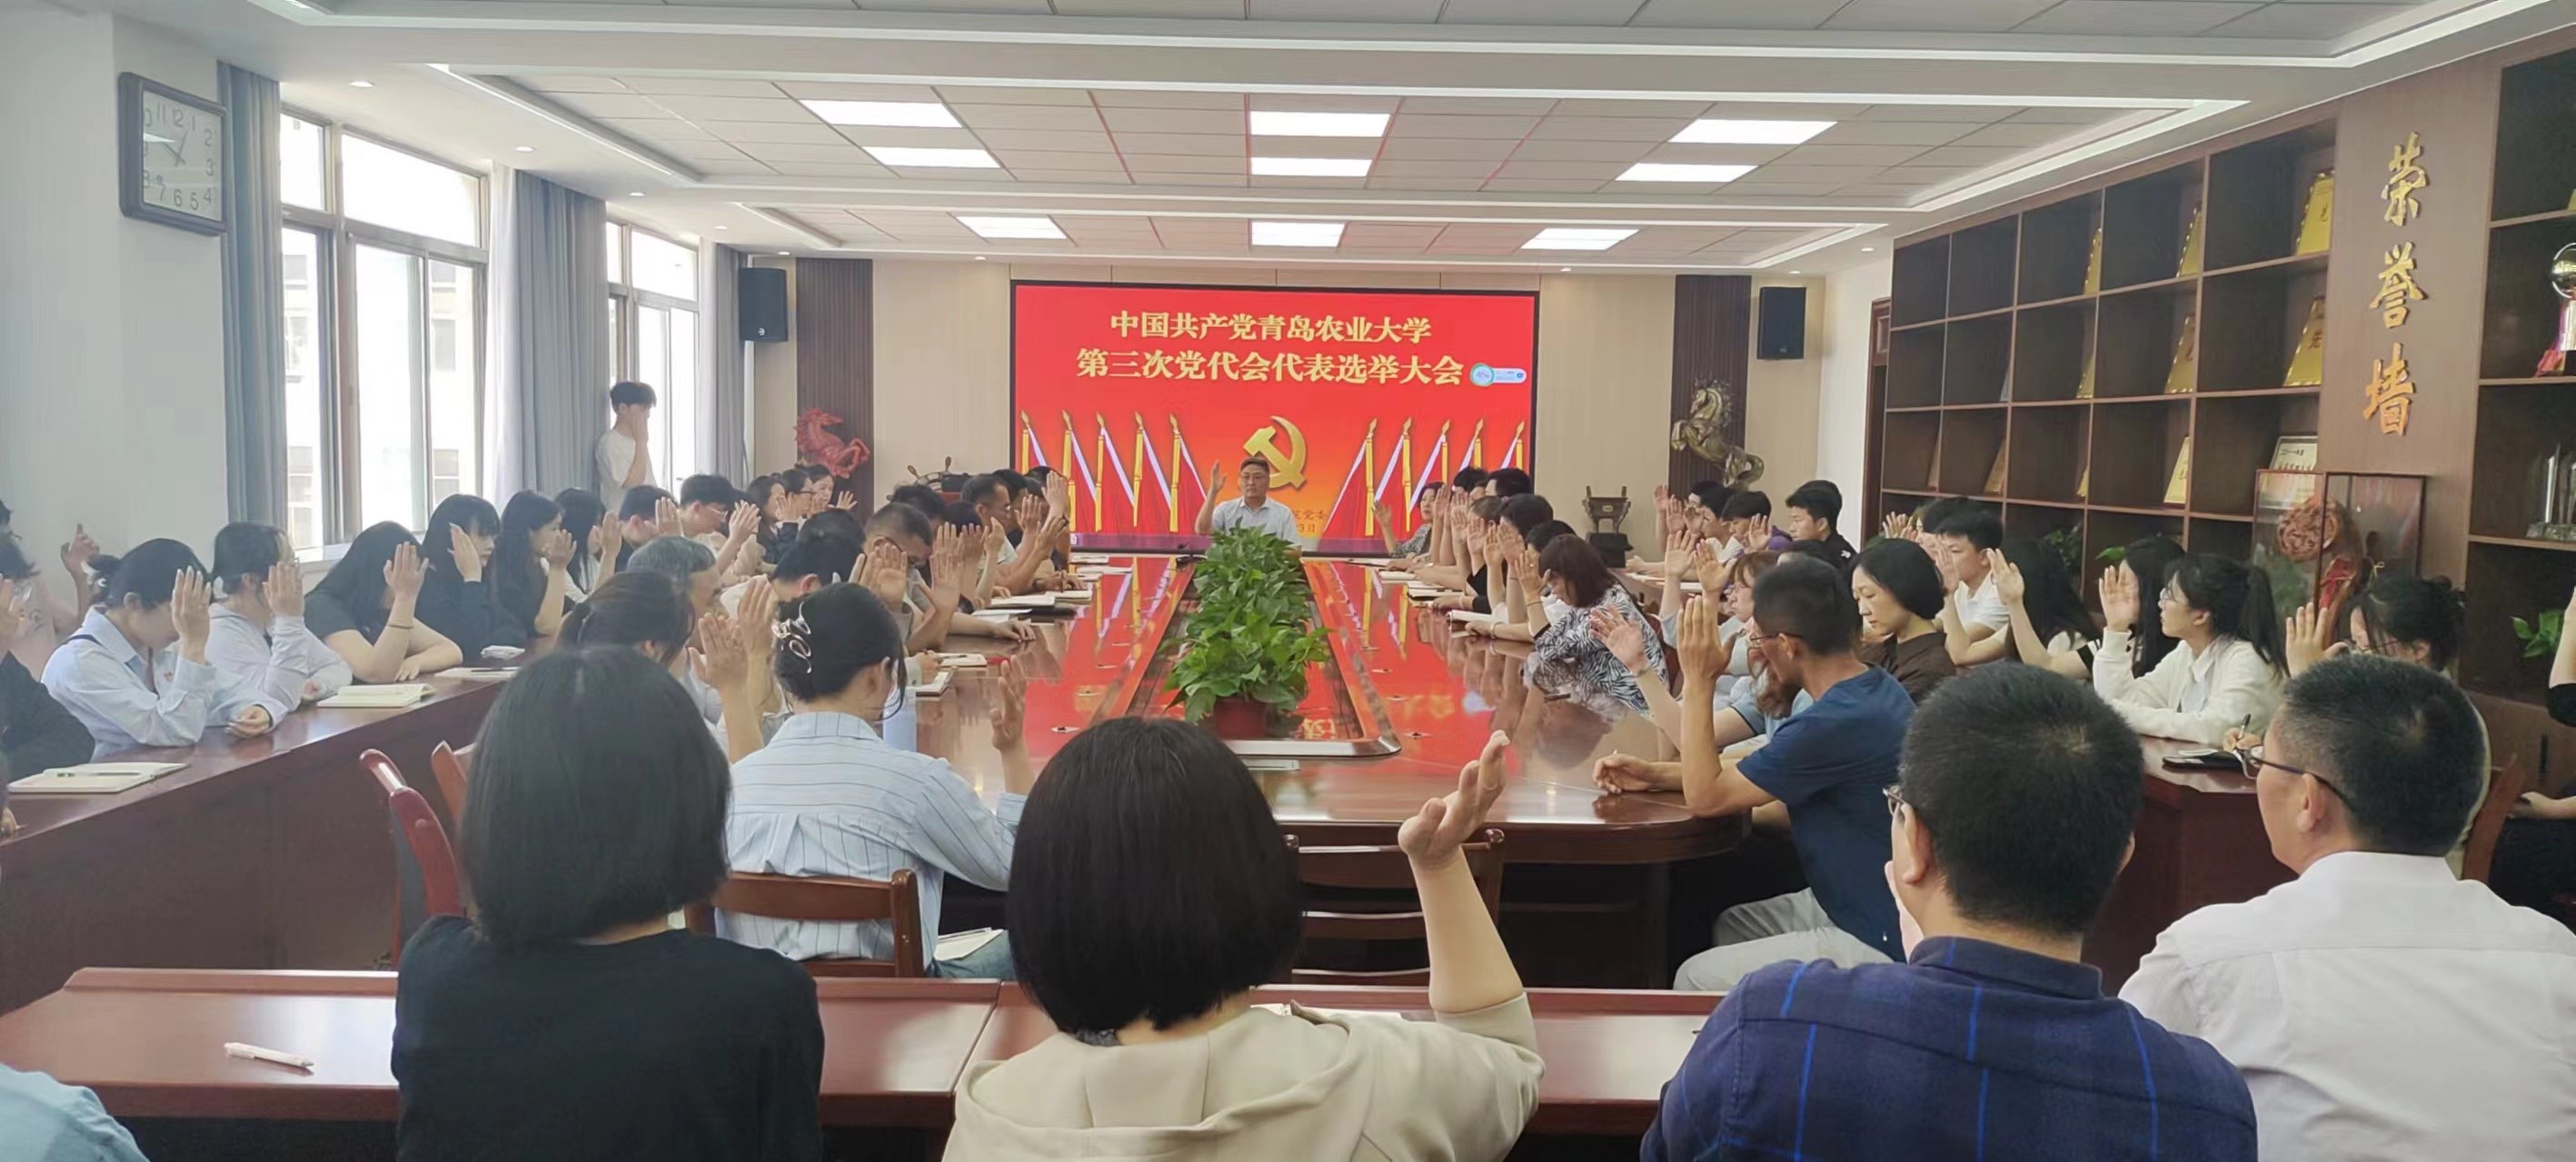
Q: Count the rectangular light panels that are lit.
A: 9